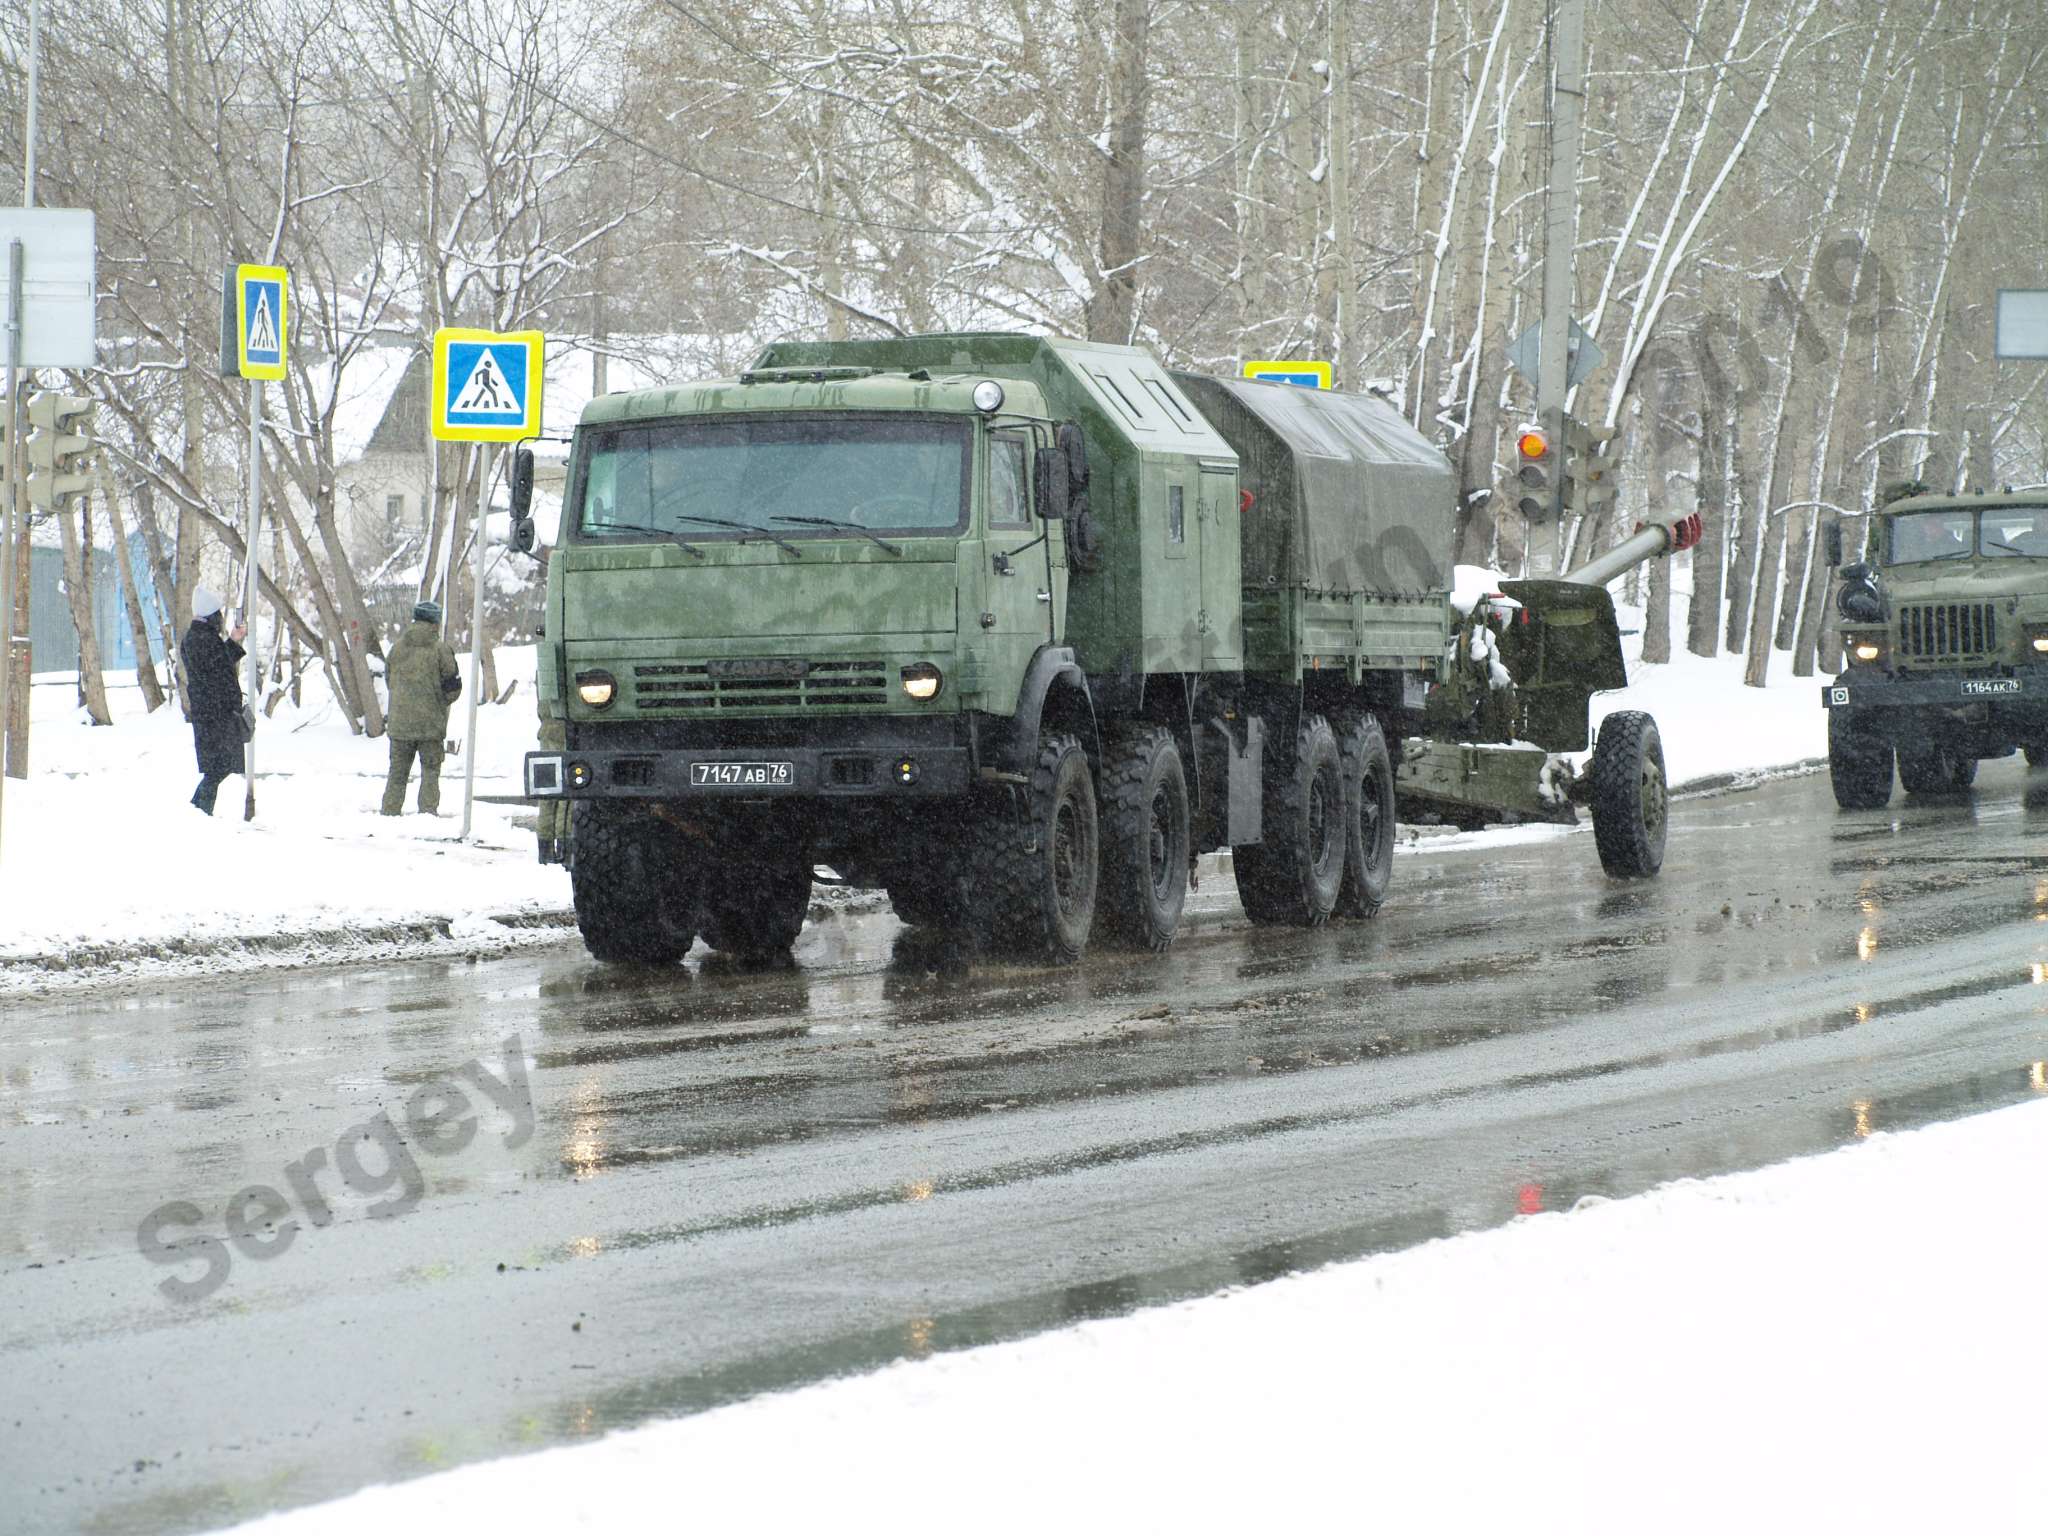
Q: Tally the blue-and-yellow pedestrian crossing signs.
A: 3